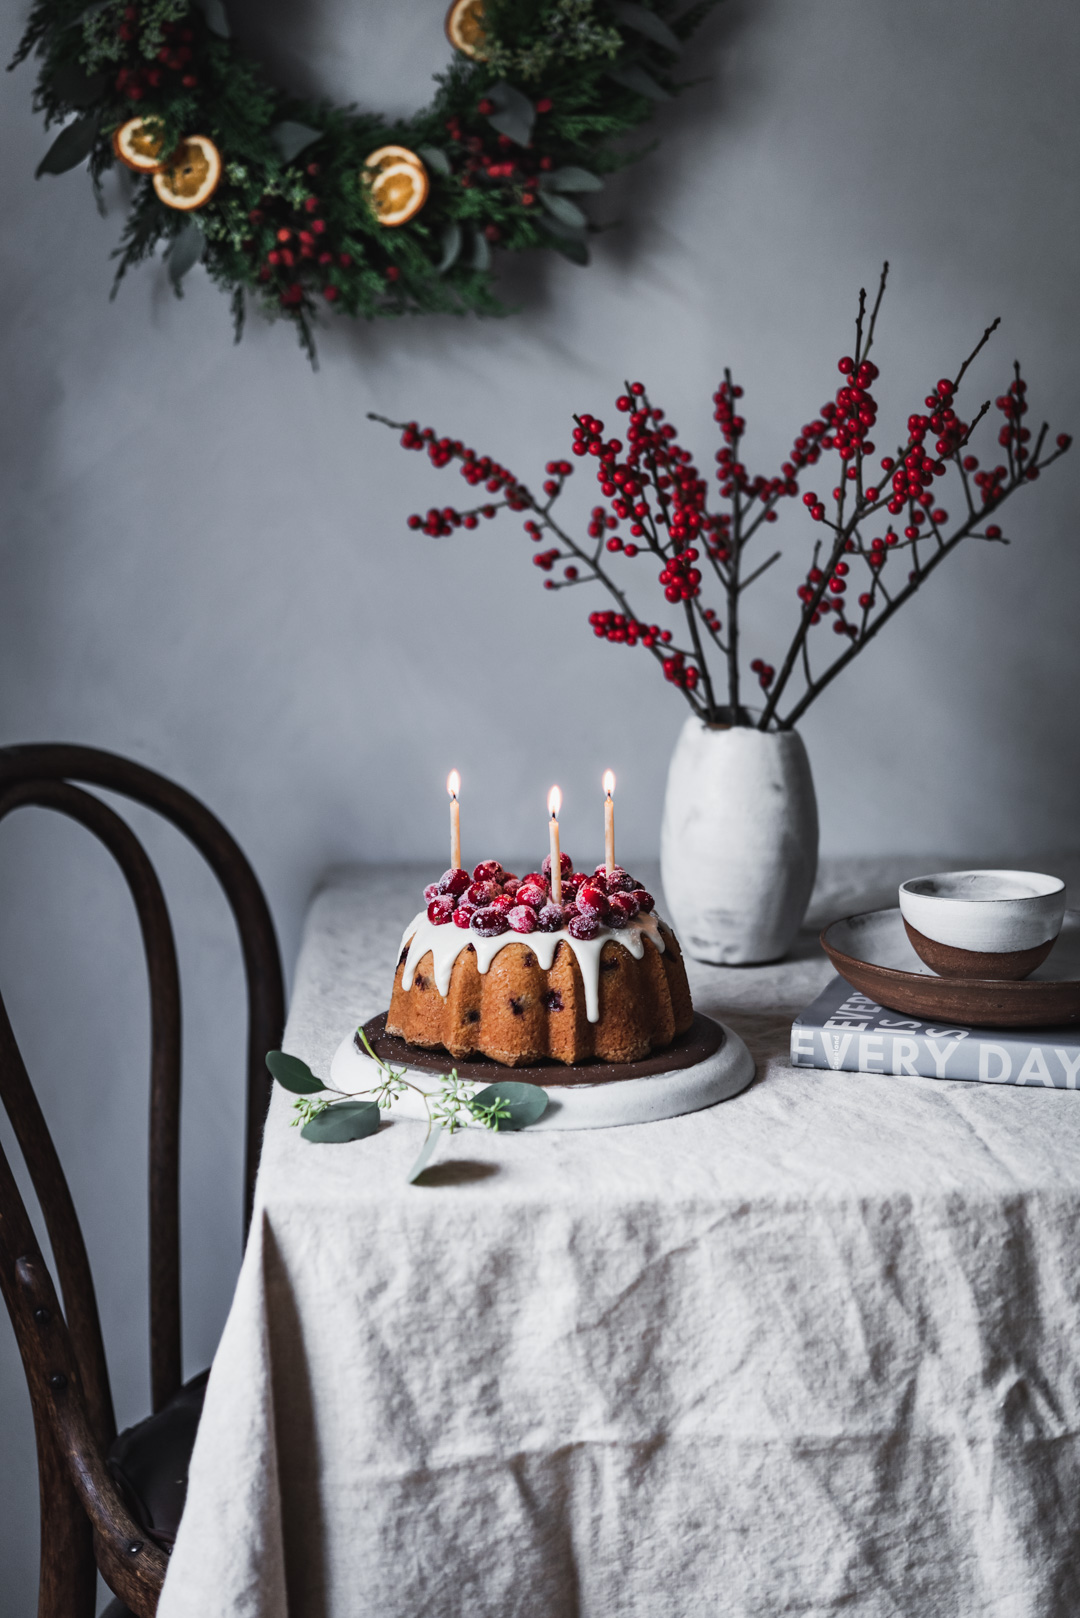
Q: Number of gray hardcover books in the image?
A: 1